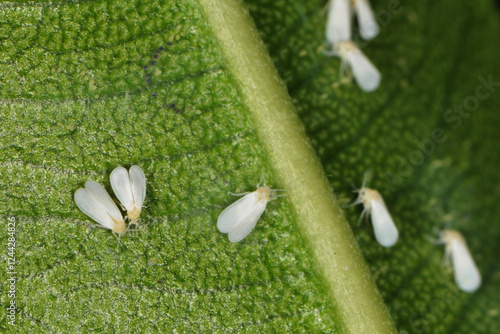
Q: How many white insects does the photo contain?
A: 8